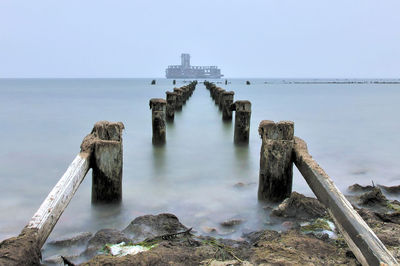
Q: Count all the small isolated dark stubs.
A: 4